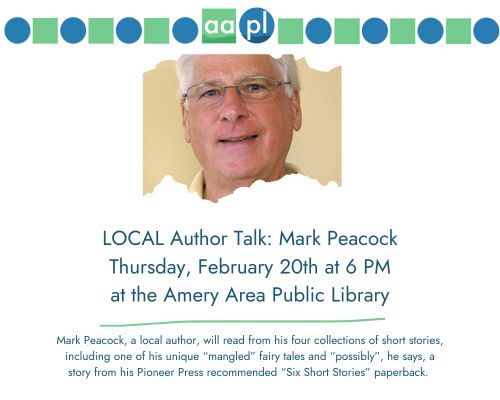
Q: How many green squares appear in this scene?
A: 8